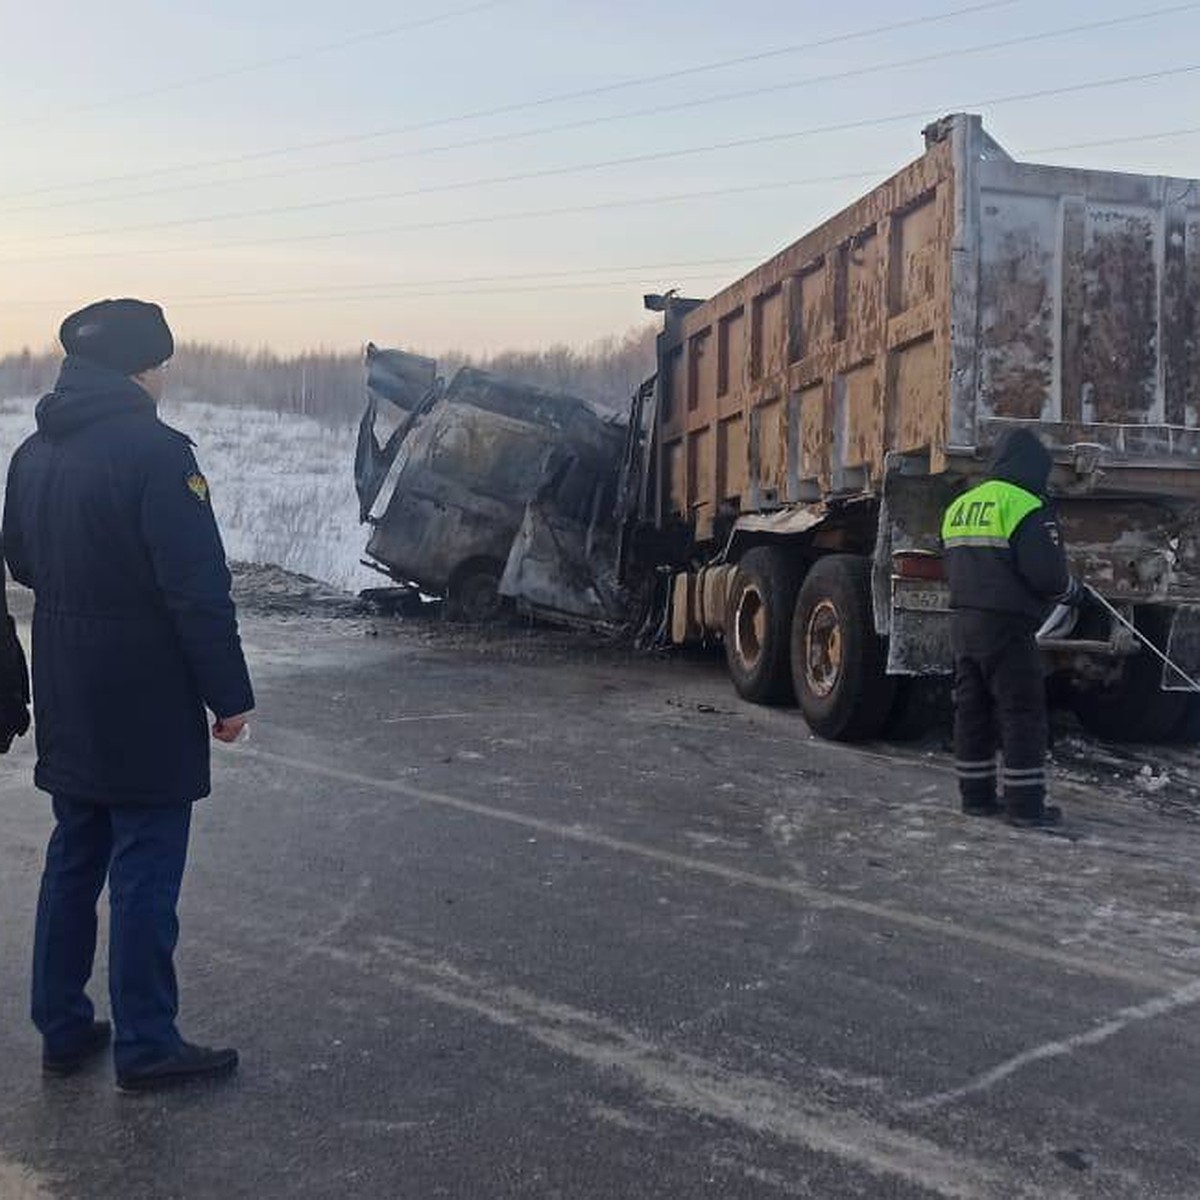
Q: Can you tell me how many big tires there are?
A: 2